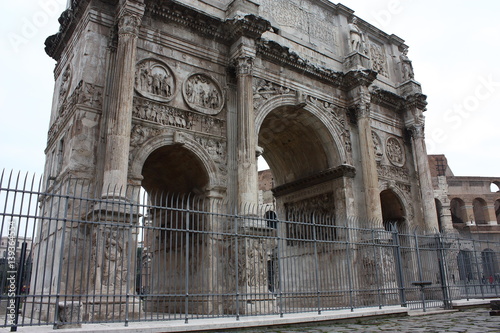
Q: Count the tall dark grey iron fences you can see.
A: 1